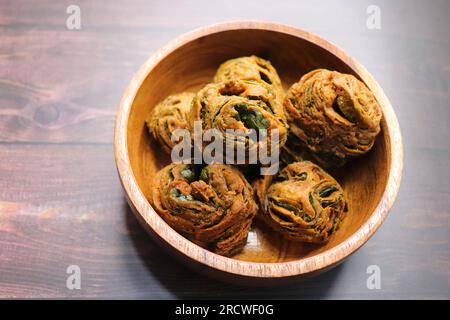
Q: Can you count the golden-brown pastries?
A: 6